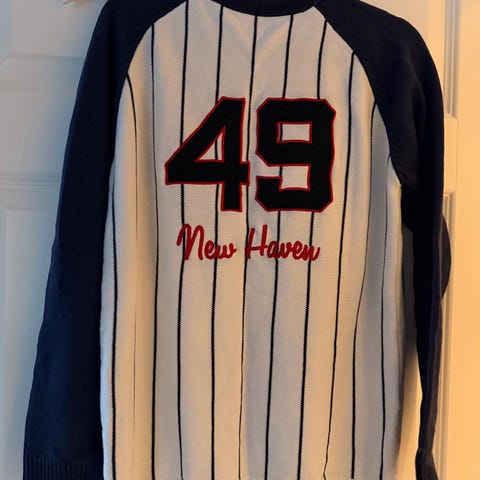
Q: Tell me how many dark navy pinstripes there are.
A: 11